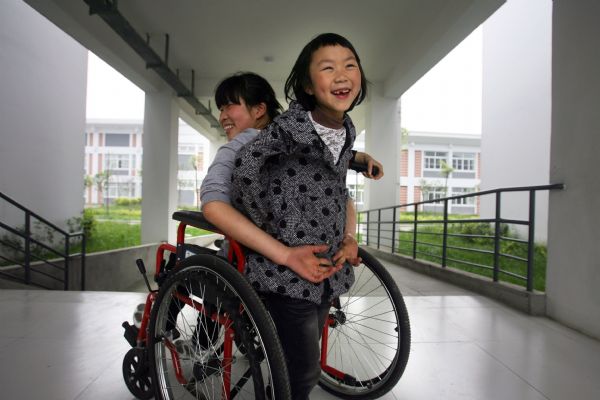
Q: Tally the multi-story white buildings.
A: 2